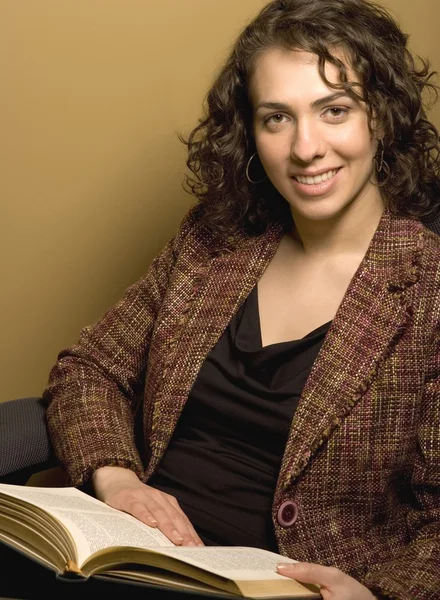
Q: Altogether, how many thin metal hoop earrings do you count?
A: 2